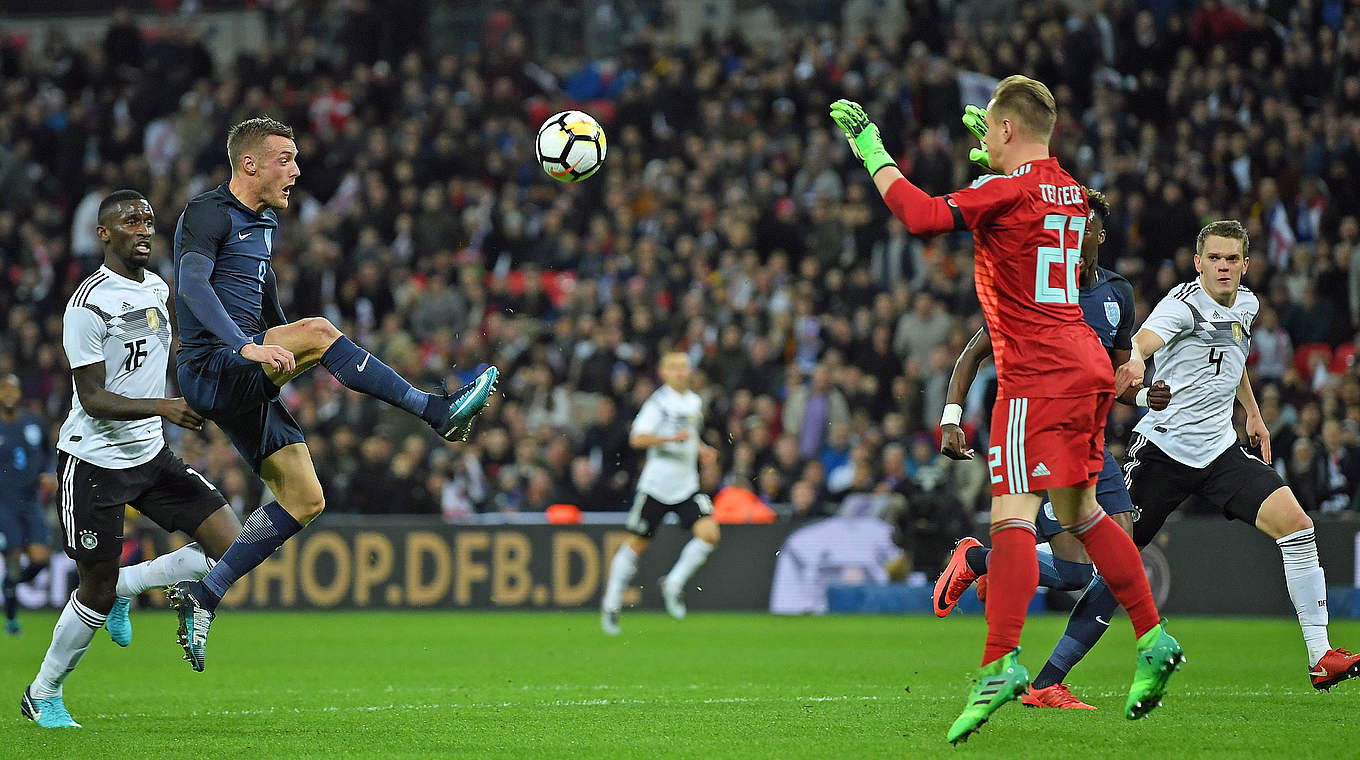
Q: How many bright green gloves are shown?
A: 2